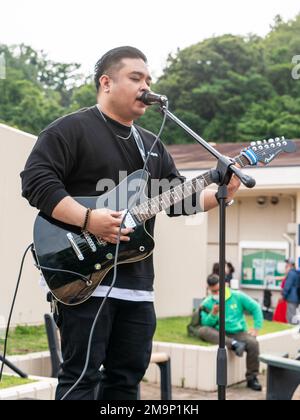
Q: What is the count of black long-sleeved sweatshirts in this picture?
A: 1